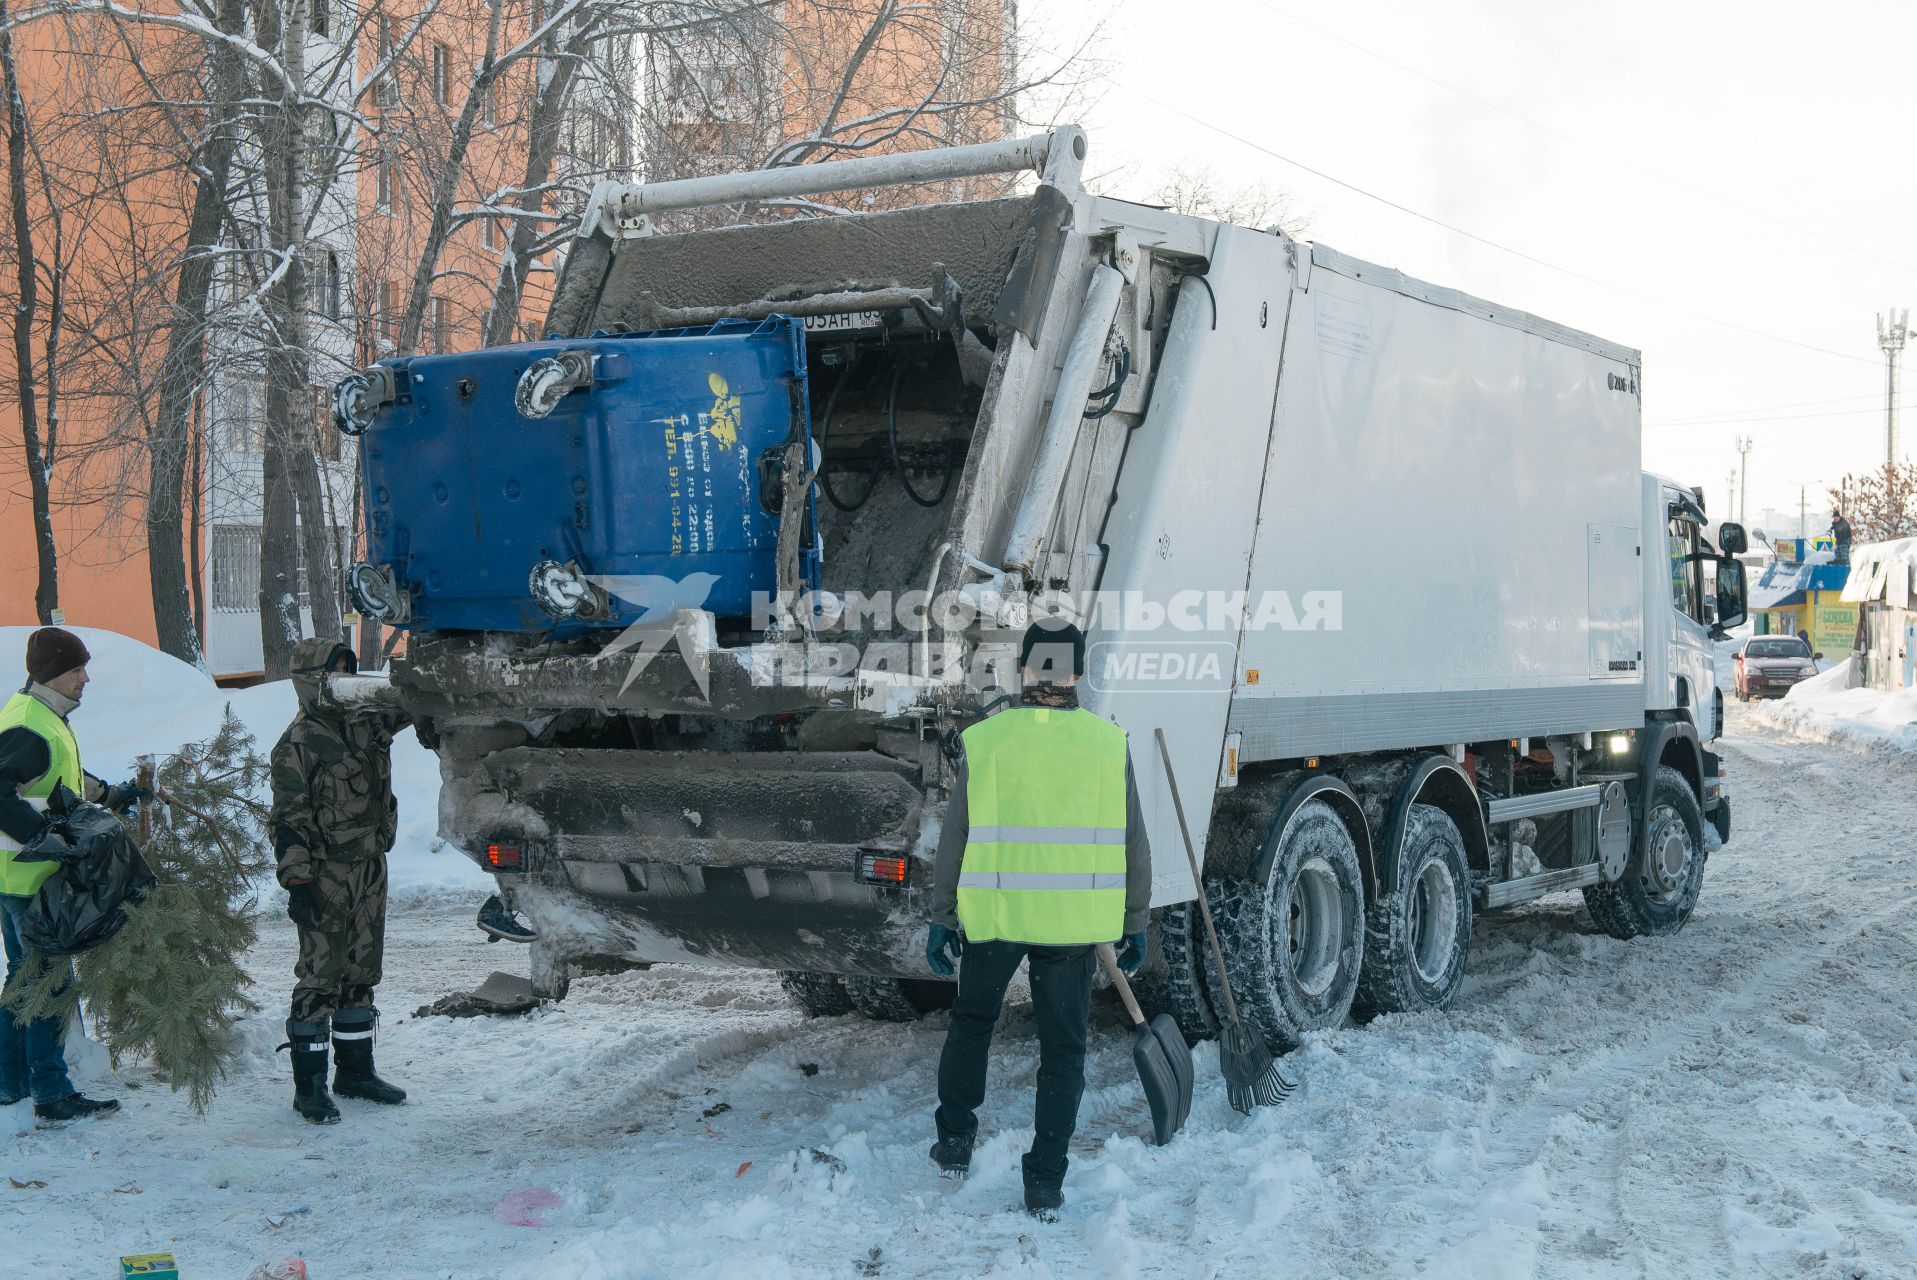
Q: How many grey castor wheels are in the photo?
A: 4